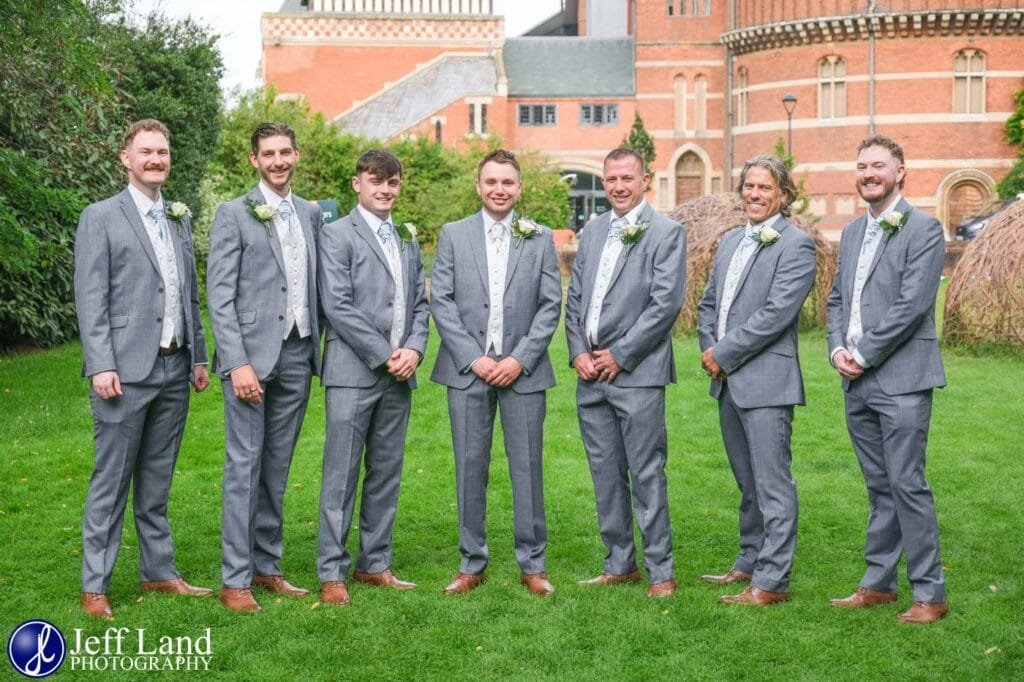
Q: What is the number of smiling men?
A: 7